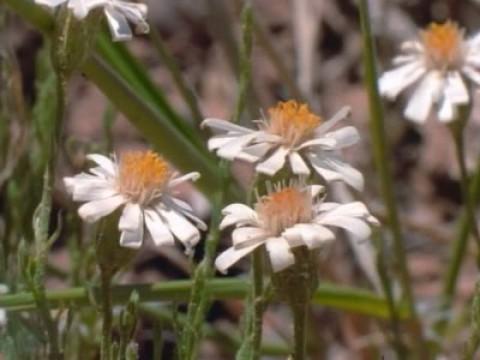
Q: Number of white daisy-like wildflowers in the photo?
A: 5